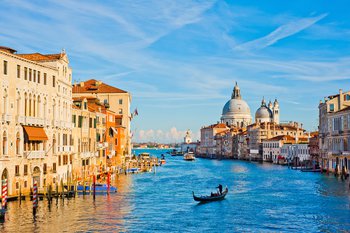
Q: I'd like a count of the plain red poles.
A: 2